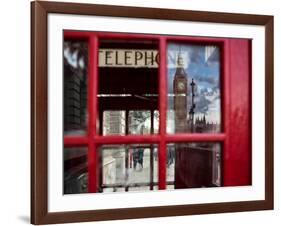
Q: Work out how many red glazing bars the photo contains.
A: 3